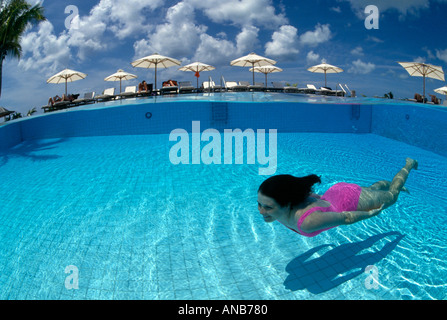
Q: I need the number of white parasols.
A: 9